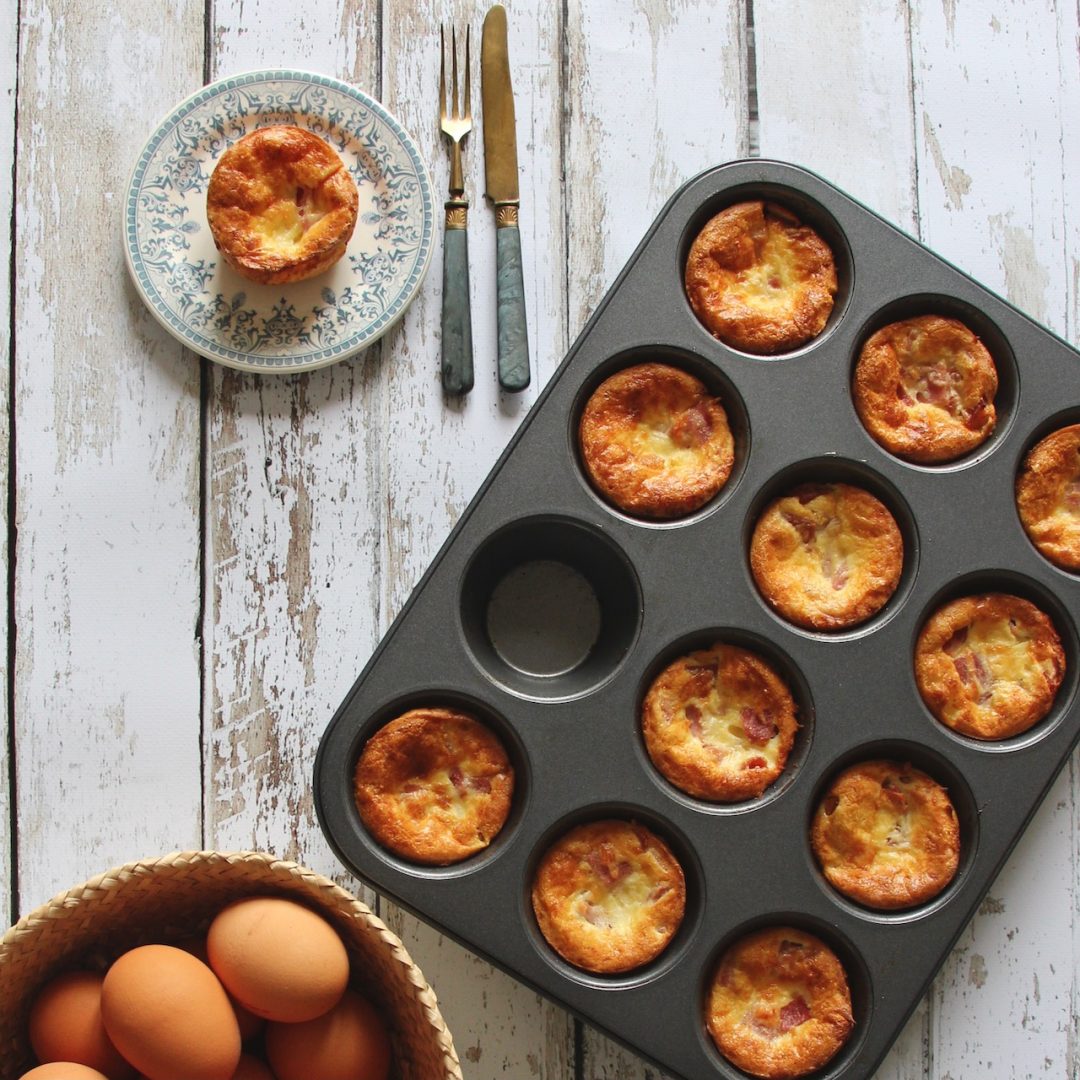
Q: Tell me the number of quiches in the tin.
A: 11